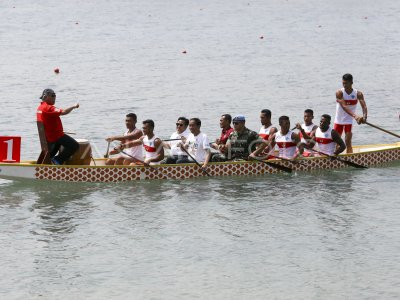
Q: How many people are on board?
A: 12